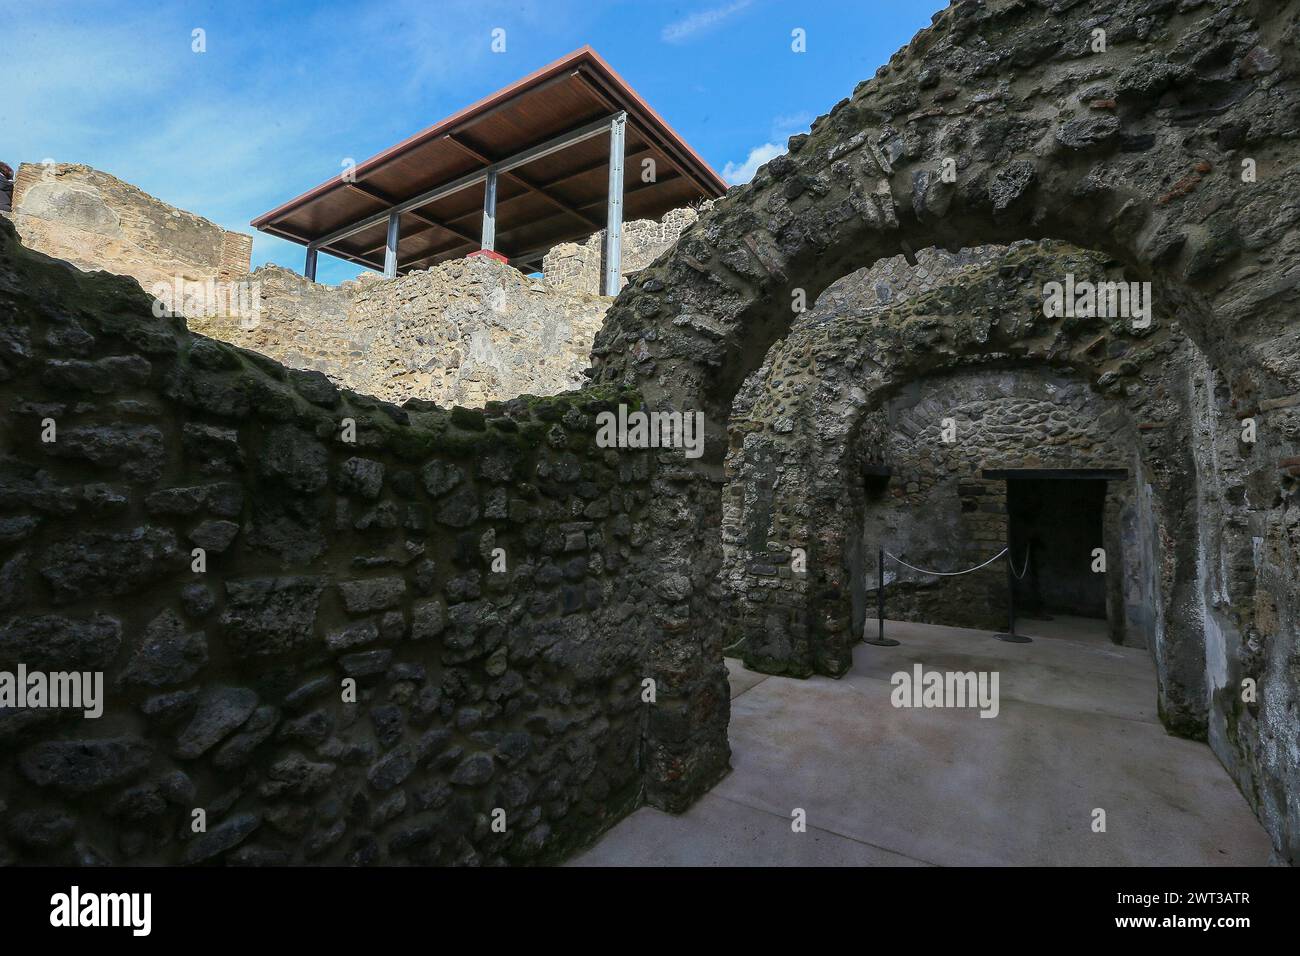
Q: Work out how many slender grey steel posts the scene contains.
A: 4